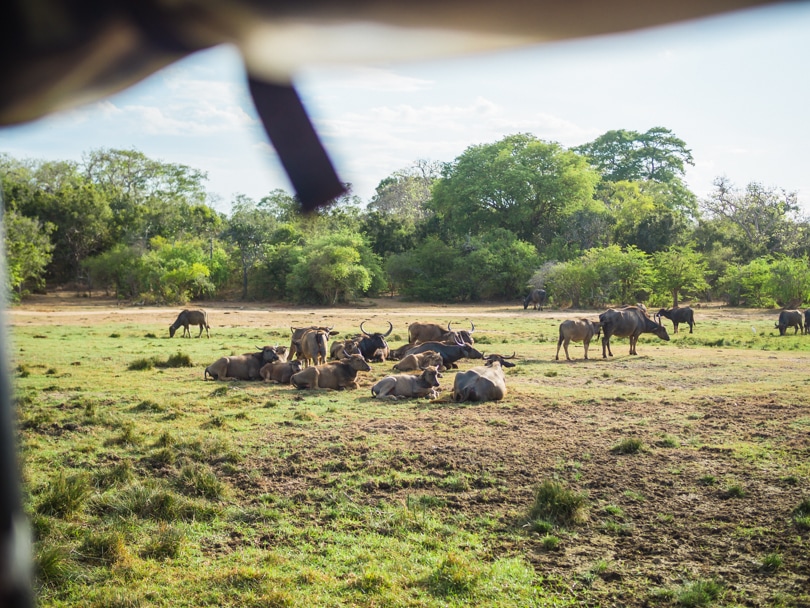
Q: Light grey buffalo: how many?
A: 2